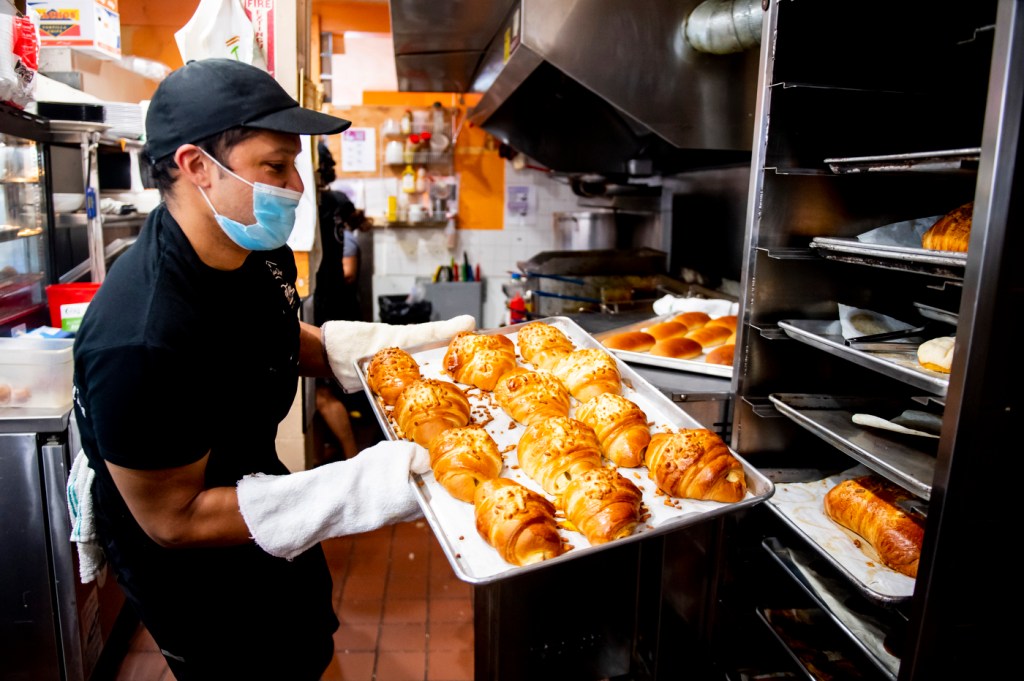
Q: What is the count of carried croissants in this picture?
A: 12